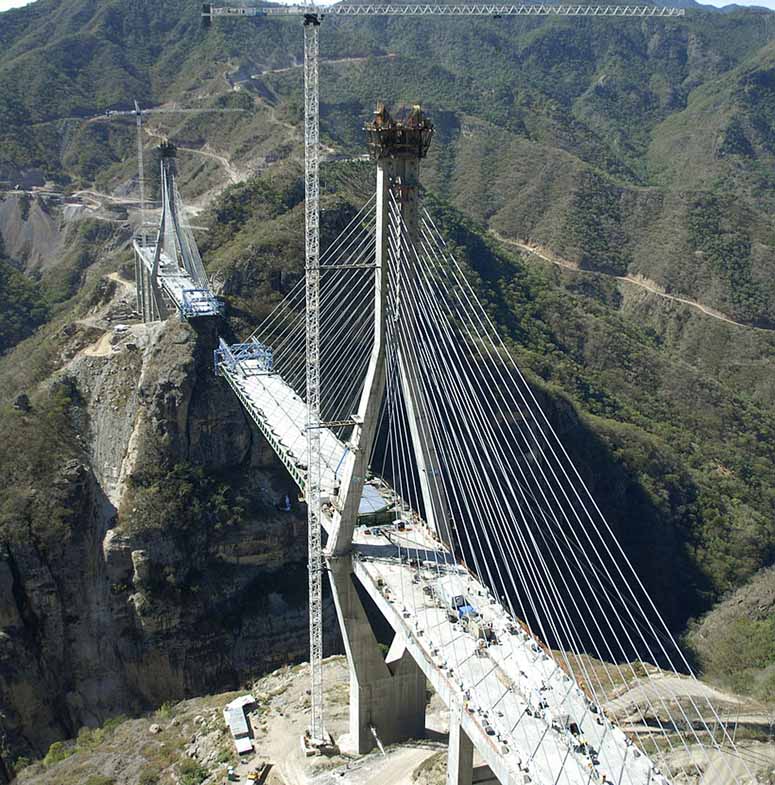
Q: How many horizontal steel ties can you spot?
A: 2